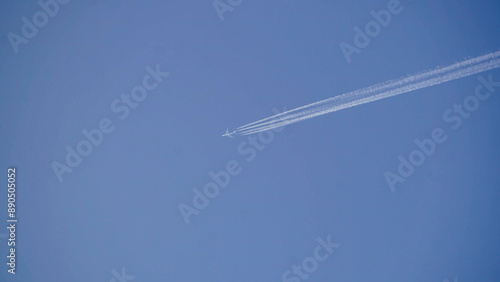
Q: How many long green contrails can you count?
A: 0